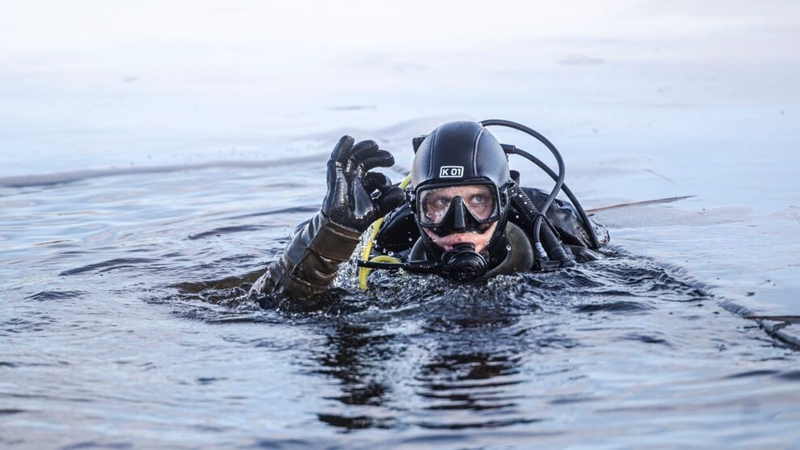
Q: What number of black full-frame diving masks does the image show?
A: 1